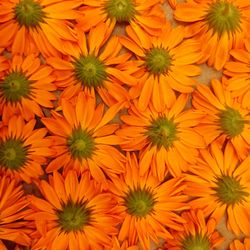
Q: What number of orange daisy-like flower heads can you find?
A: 14